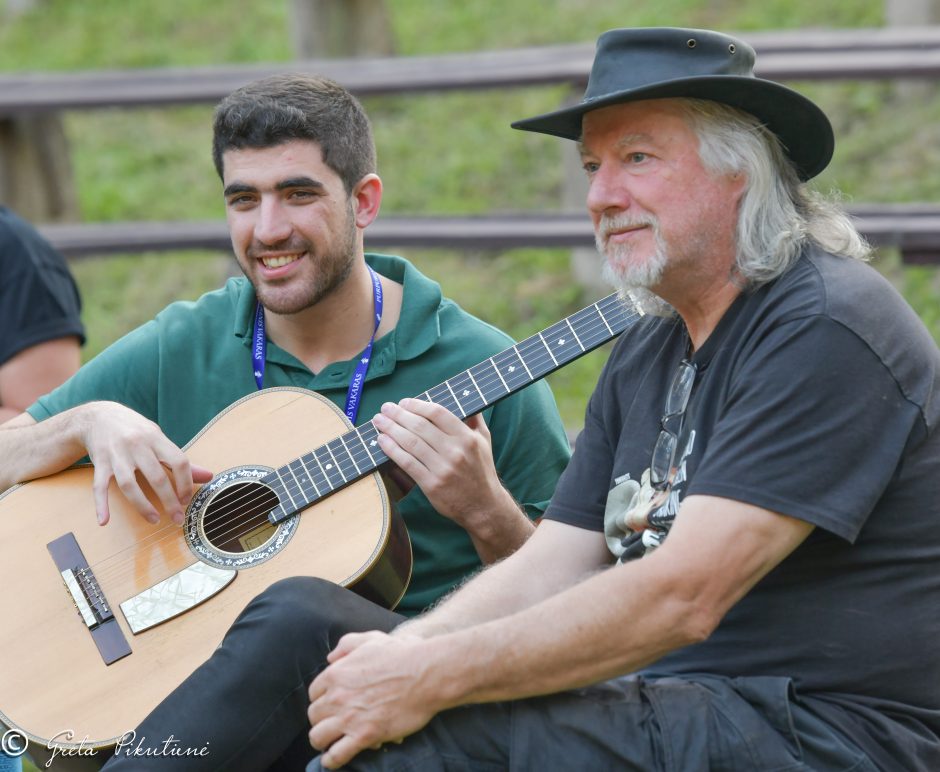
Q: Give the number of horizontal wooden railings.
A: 2